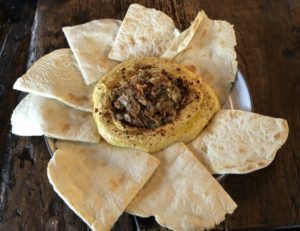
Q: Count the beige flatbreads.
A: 8